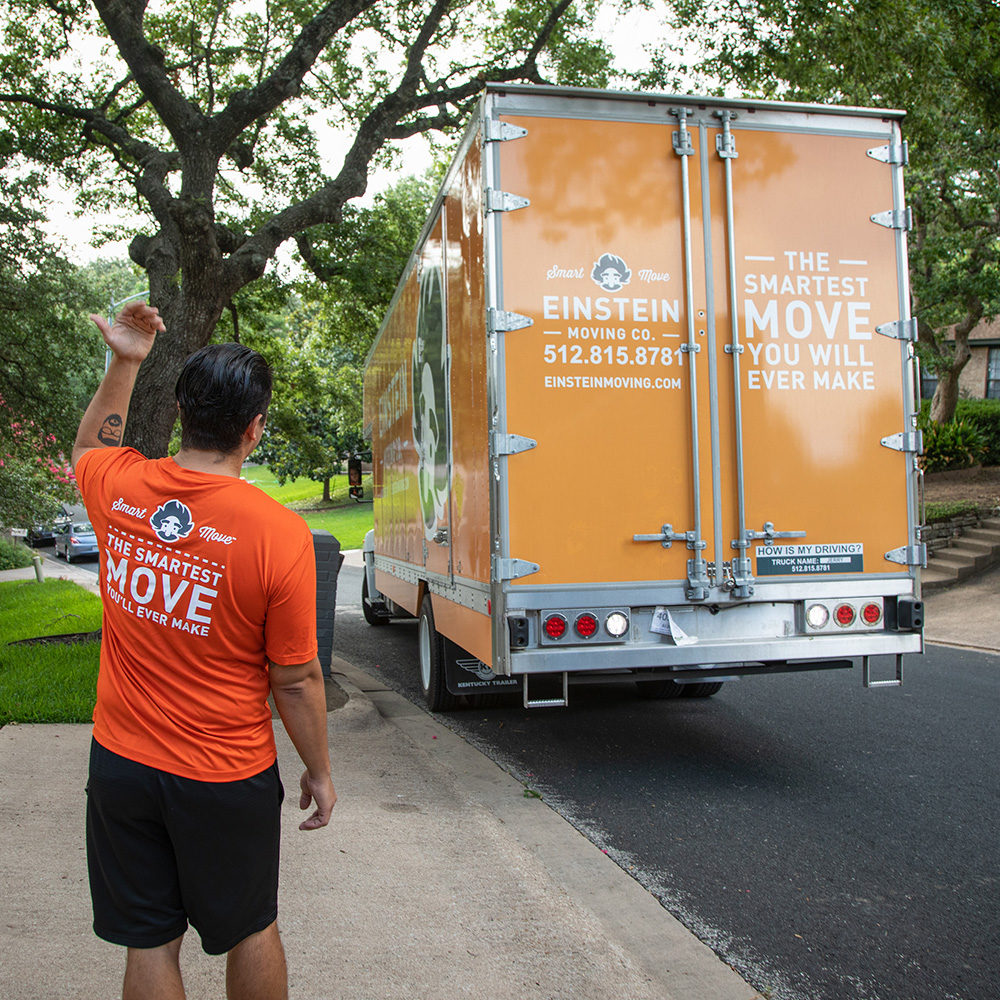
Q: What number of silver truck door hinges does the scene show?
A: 10